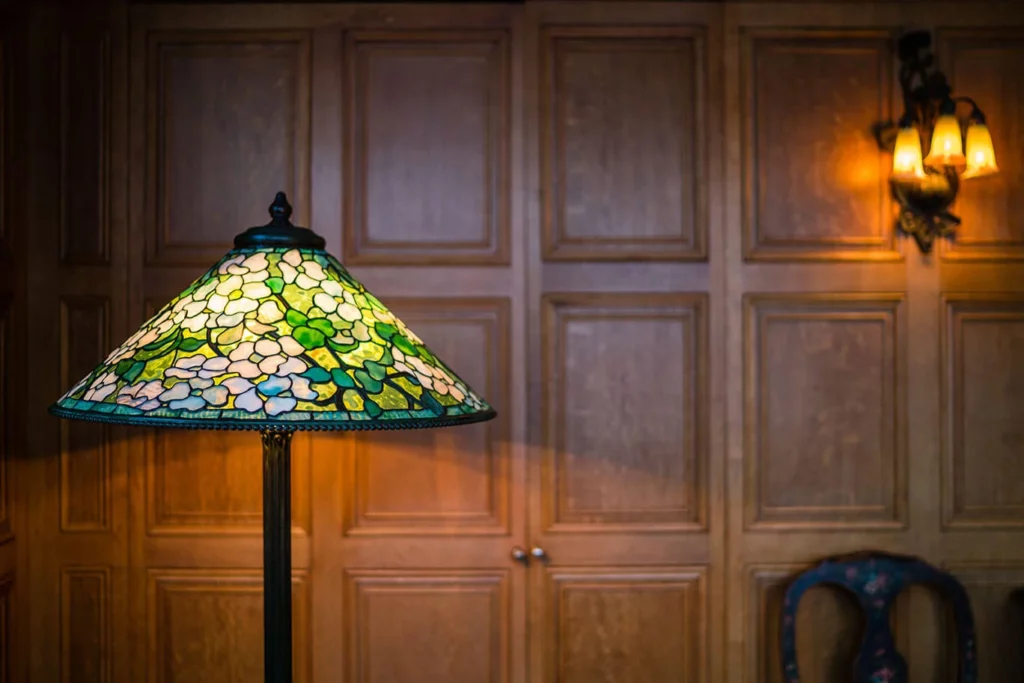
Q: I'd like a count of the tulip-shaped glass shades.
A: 3